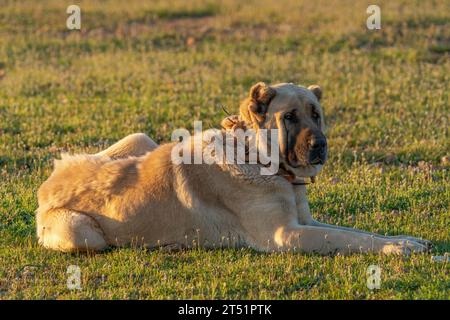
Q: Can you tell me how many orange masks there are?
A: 0